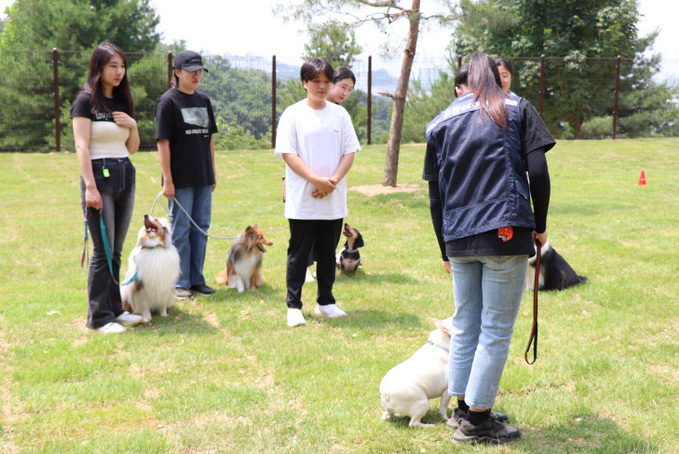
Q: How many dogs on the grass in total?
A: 5